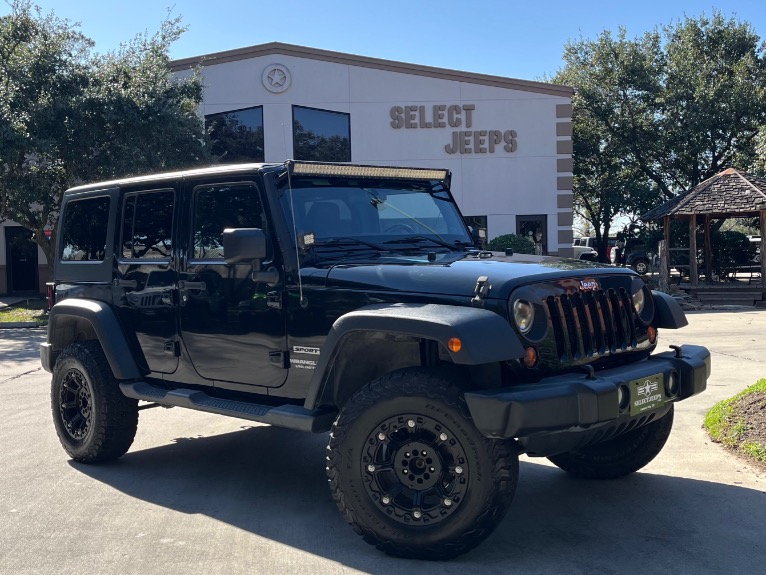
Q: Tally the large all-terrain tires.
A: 3